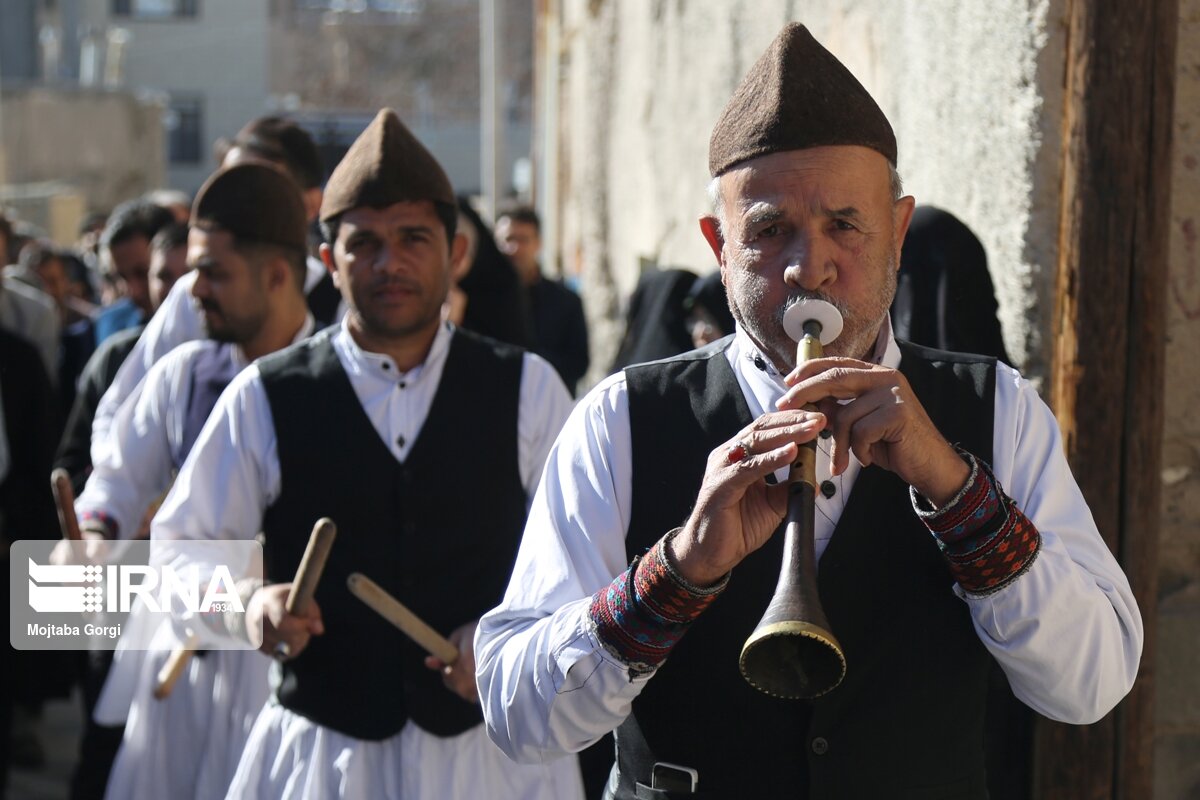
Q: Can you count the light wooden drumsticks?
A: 4